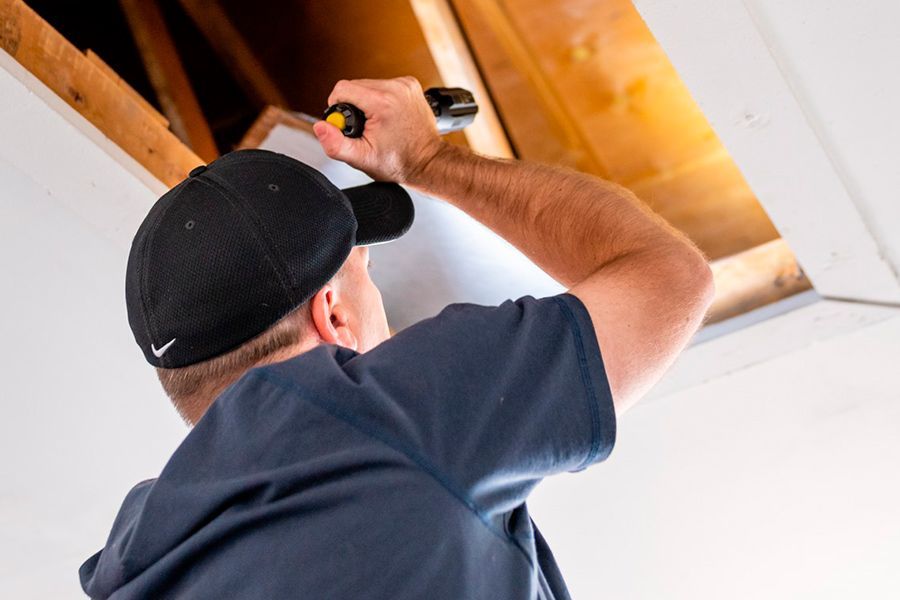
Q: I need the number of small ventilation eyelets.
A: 2